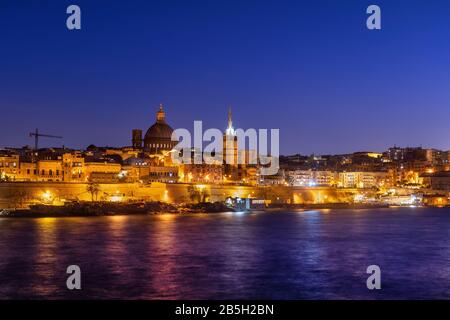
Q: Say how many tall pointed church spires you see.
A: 1